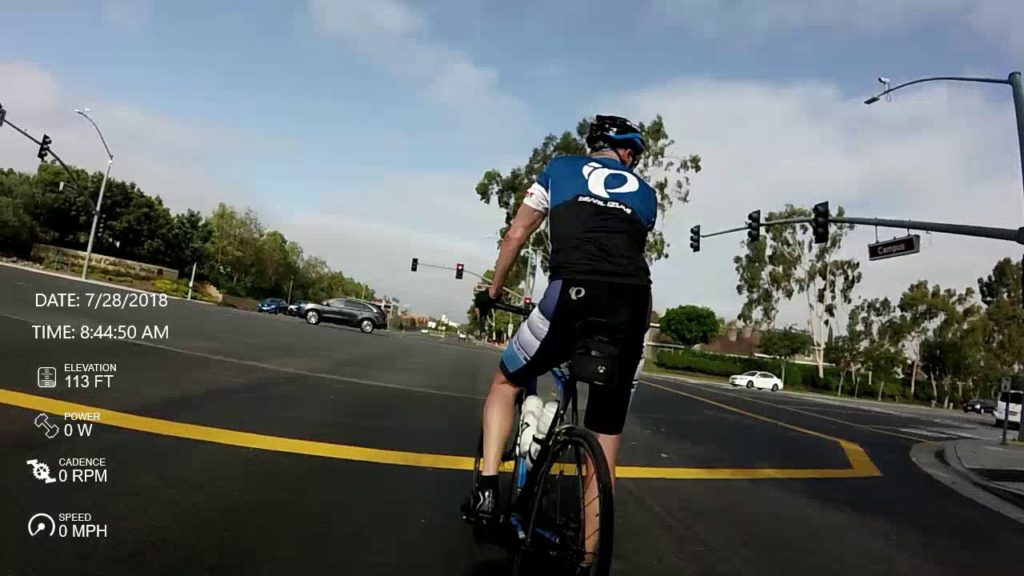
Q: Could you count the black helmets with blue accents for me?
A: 1